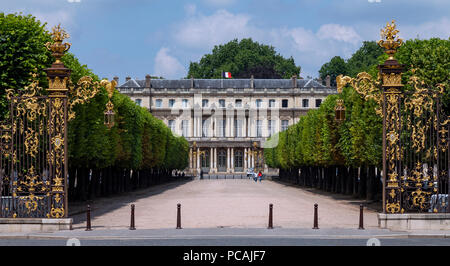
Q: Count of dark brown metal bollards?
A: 6